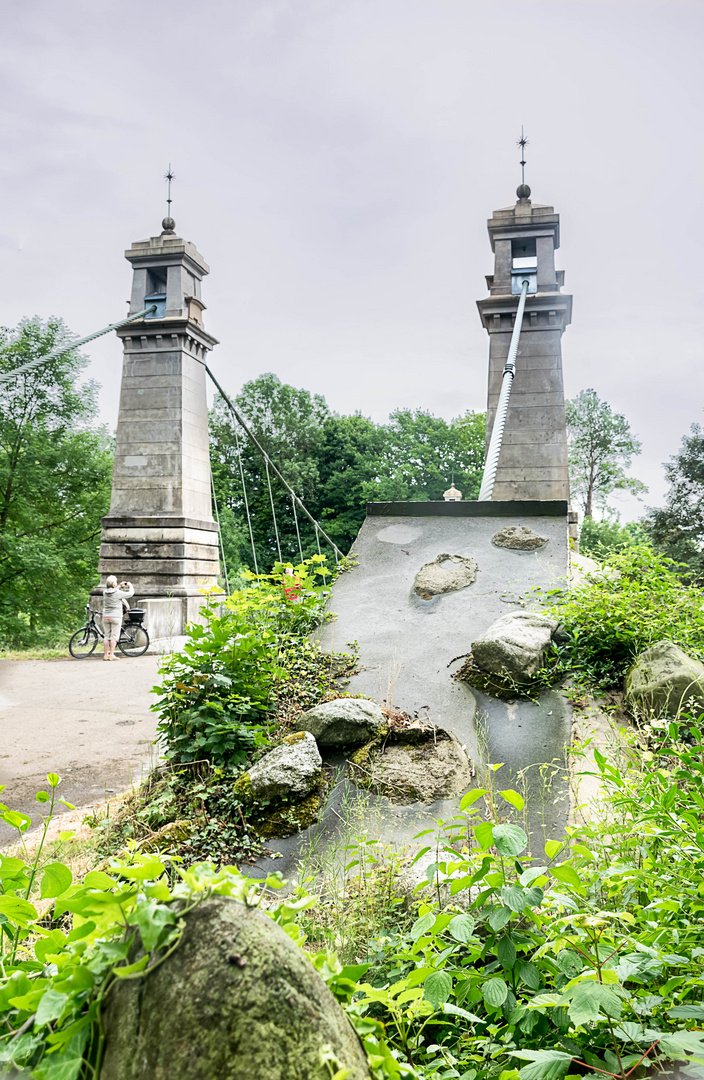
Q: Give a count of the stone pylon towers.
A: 2